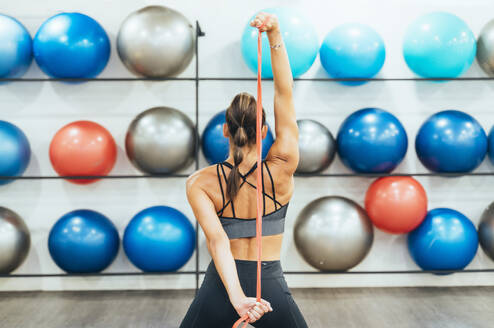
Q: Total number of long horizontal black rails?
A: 3